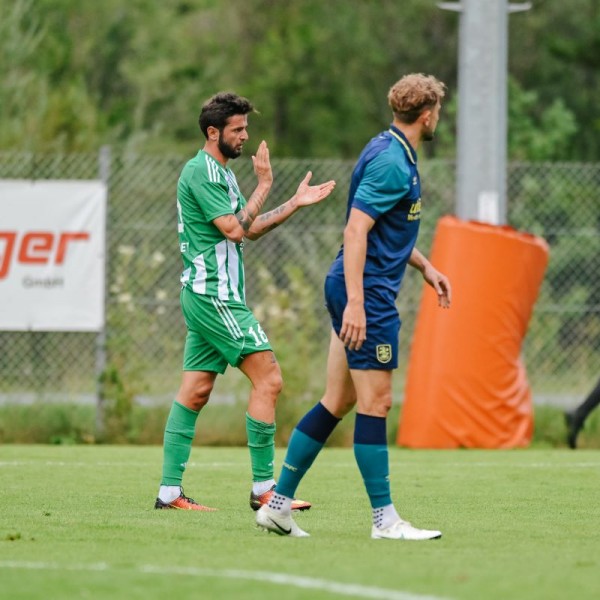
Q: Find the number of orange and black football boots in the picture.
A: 2